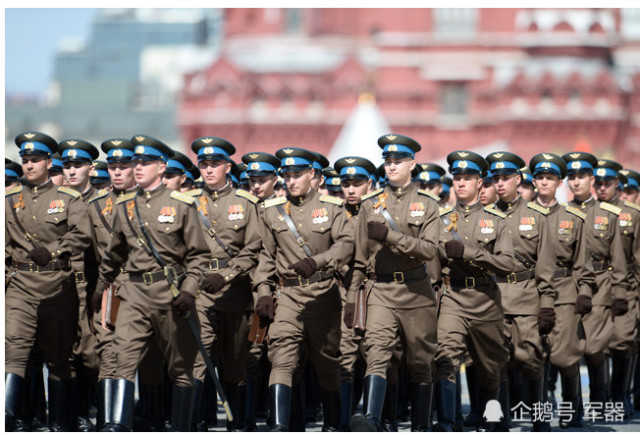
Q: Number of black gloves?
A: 12